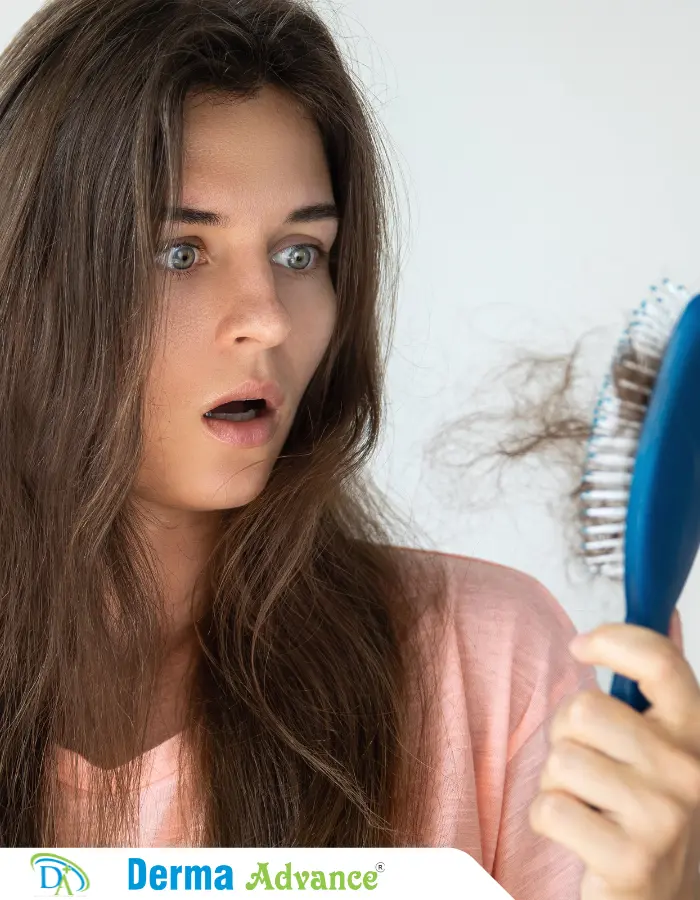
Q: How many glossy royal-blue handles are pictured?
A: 1